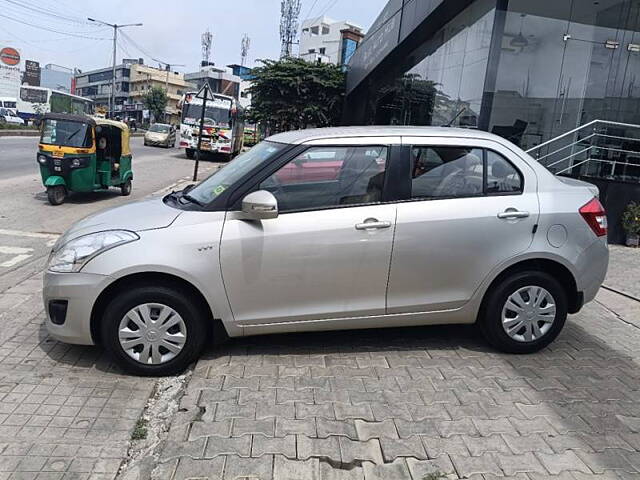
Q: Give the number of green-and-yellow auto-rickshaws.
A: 1